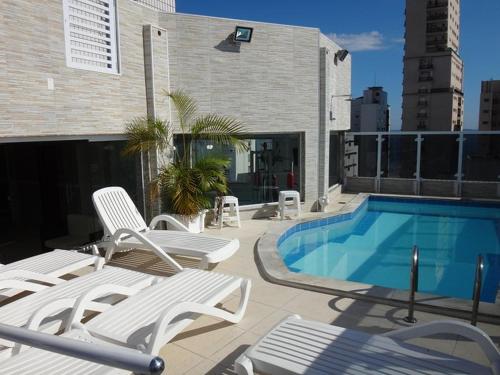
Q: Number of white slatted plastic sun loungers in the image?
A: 5